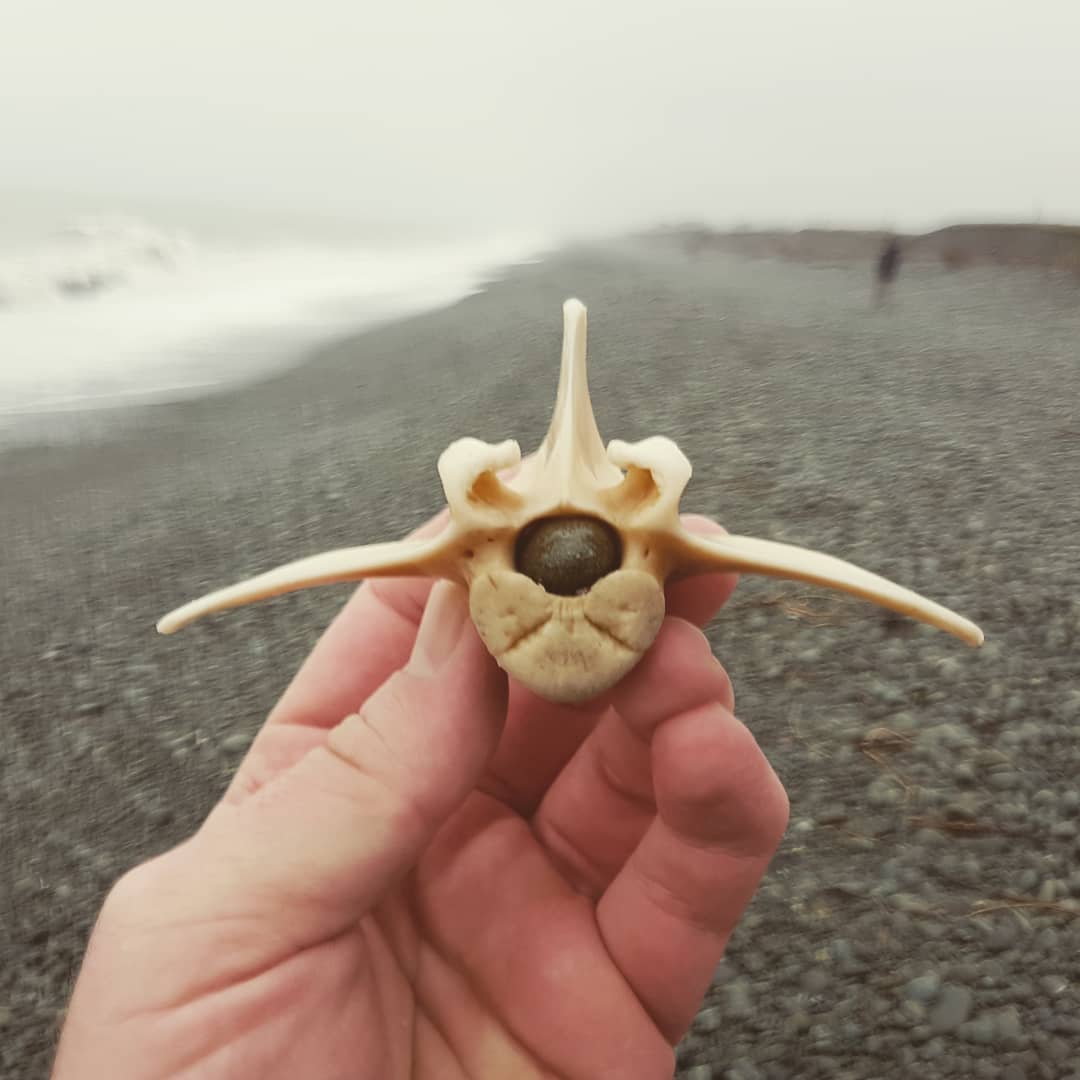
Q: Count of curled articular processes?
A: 2